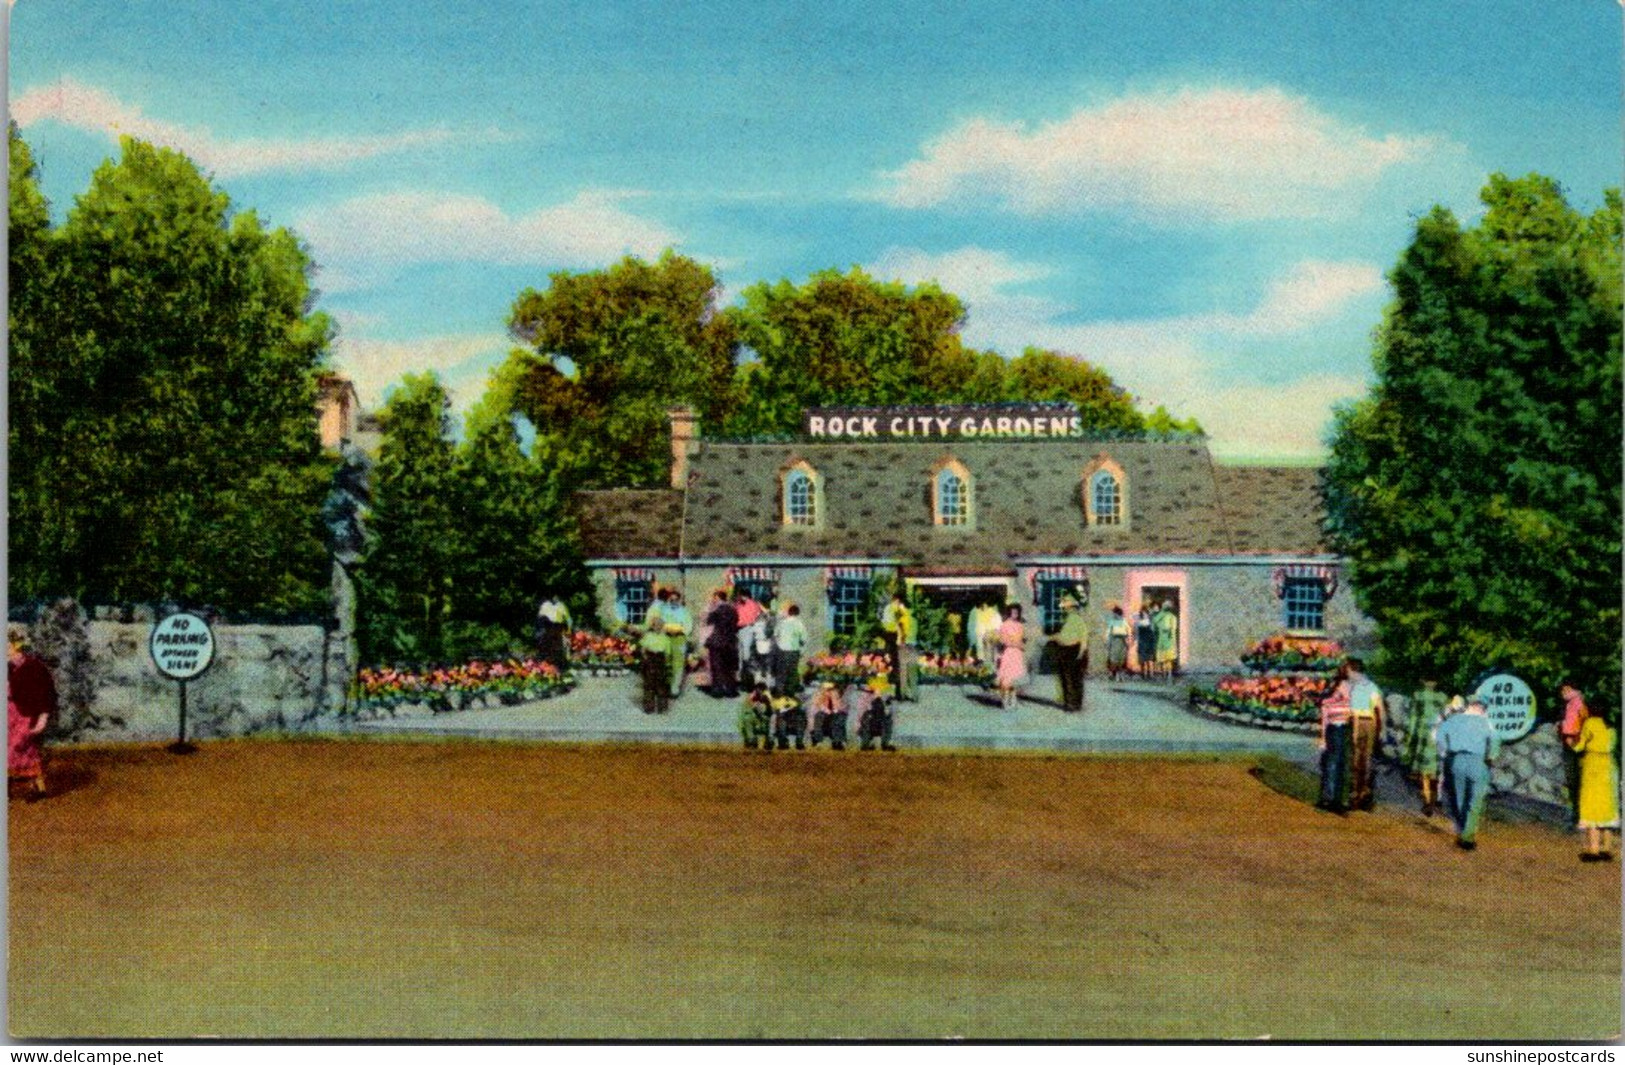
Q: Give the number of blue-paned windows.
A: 8